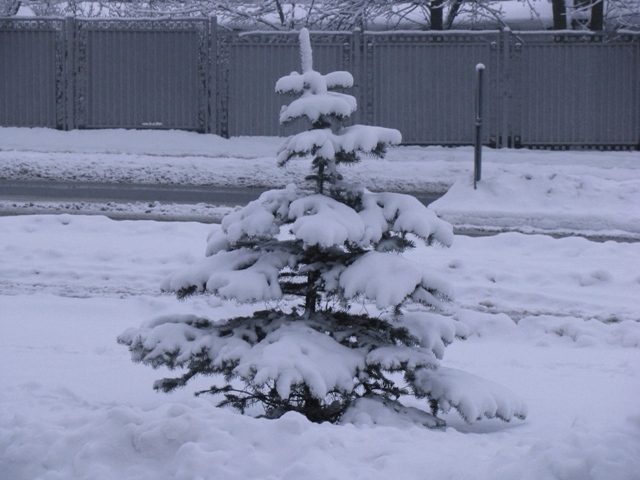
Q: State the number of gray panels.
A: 5